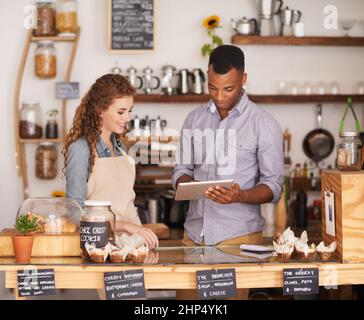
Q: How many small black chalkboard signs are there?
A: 4